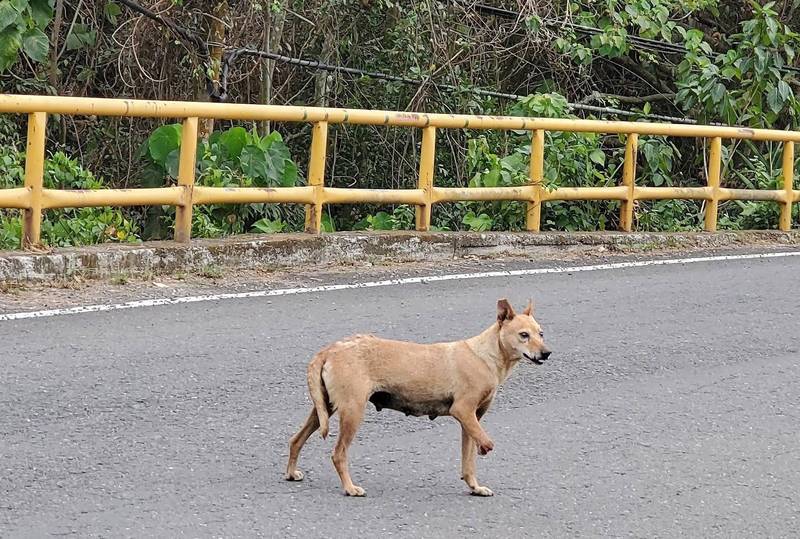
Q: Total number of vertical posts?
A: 8